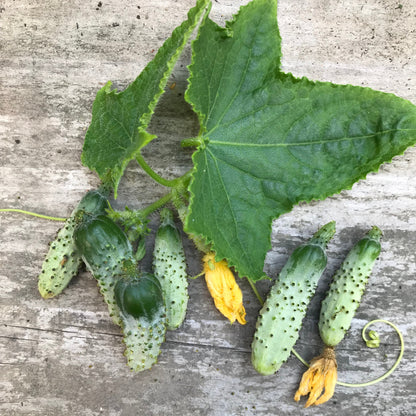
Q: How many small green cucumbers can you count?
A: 6